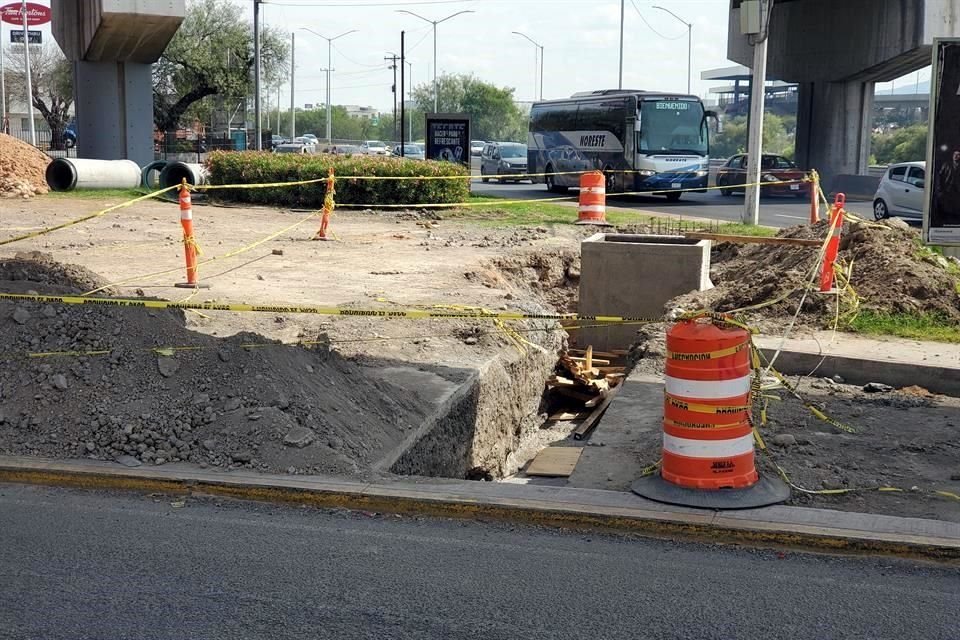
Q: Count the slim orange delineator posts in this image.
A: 4